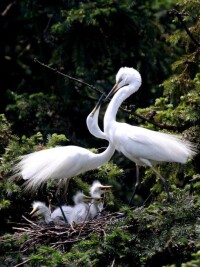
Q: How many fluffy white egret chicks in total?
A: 3